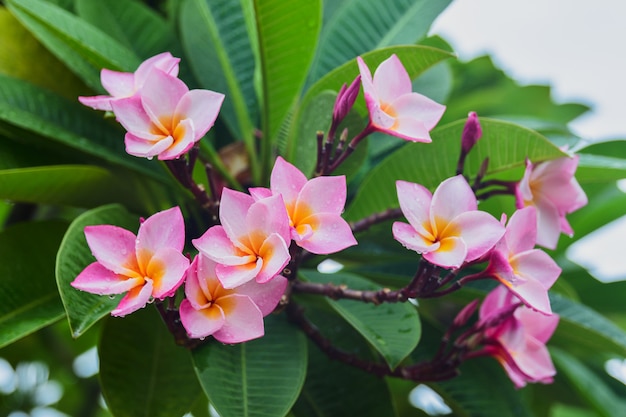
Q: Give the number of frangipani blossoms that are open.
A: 11